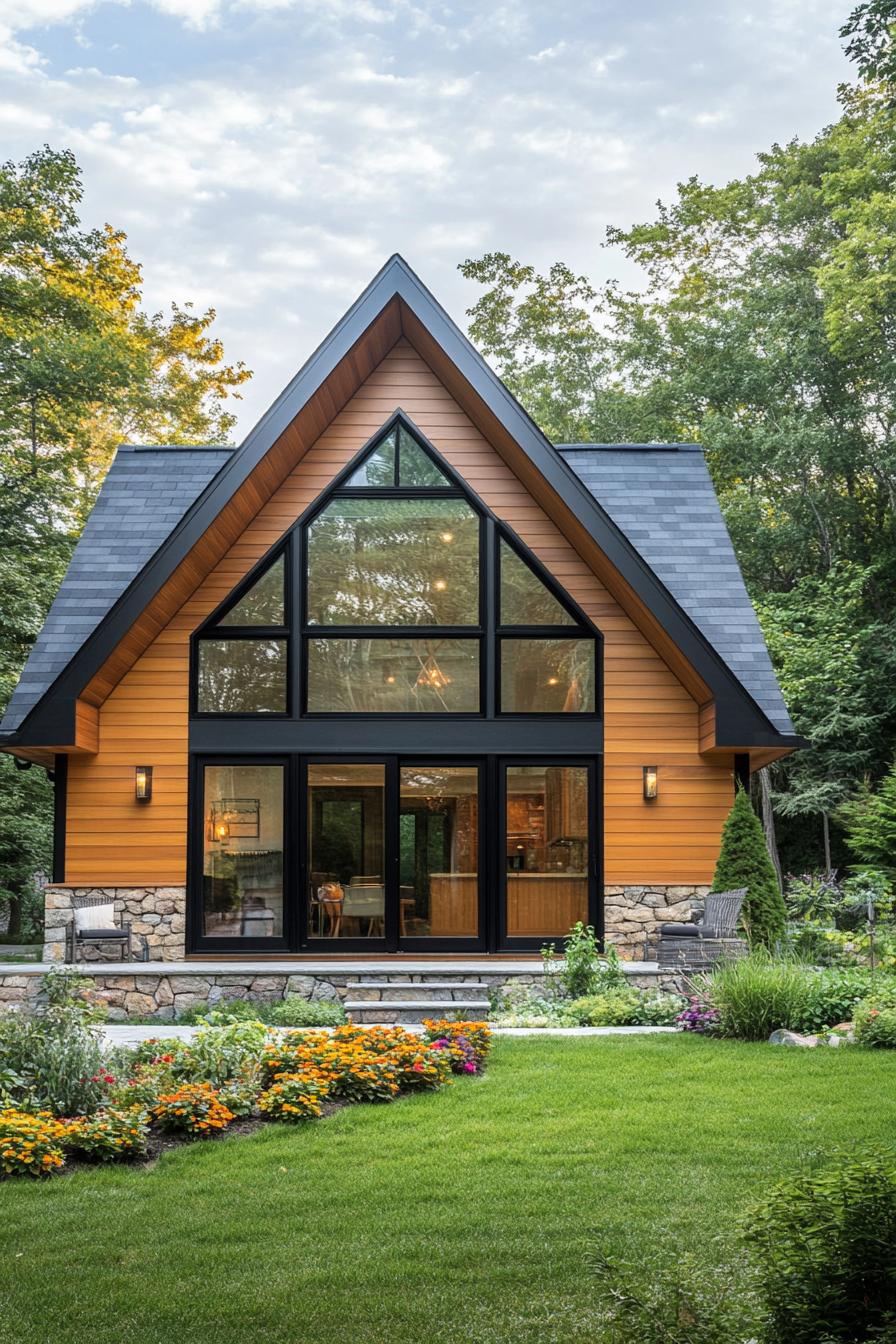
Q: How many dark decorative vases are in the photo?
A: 0